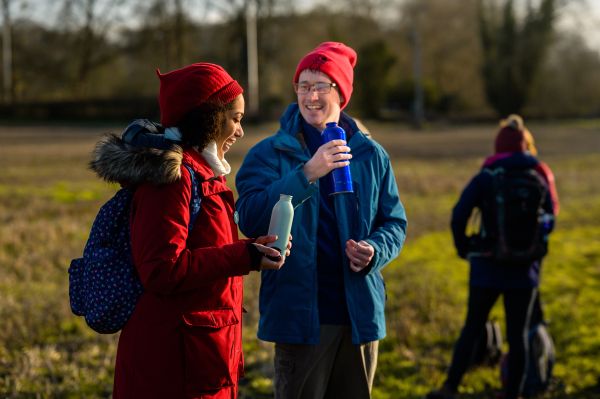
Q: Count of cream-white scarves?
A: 1